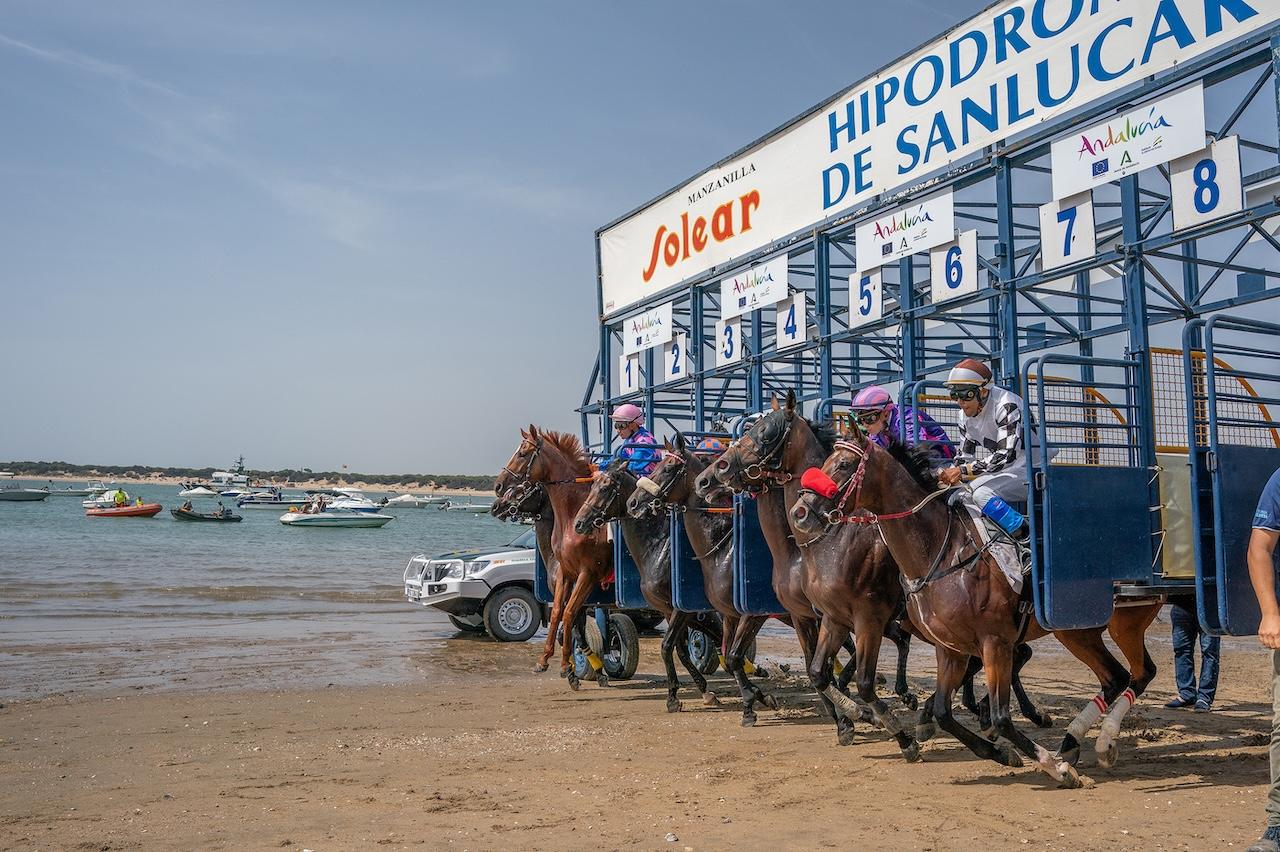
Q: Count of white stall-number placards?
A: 8